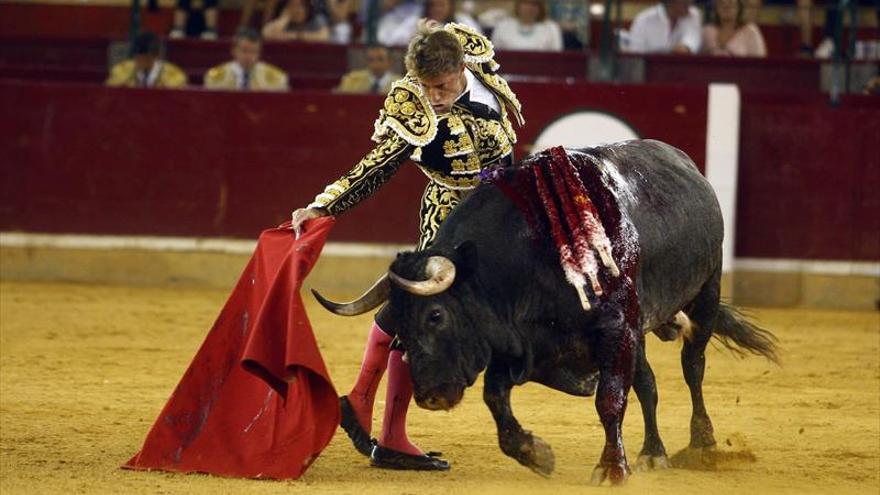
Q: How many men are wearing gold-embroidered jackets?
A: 4